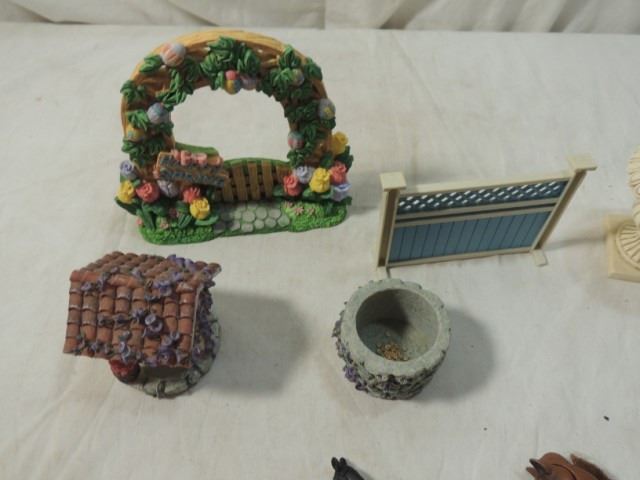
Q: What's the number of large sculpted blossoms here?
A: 12